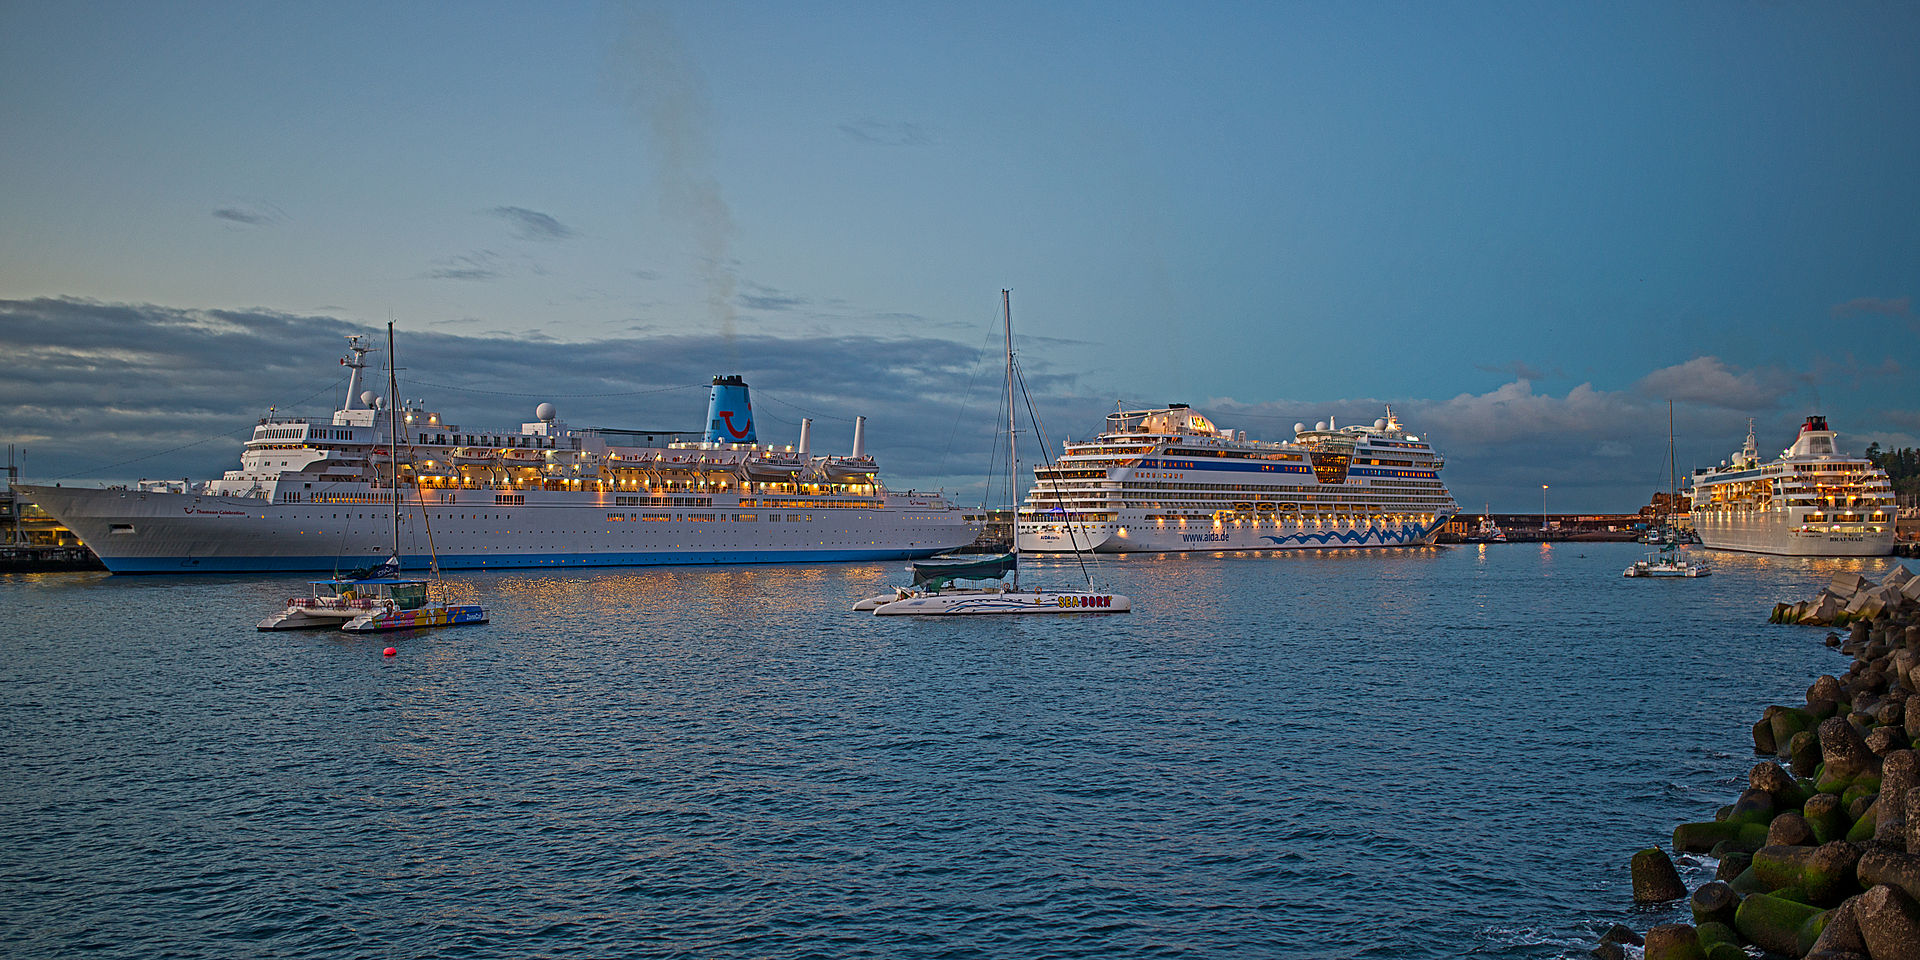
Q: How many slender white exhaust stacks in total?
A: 2